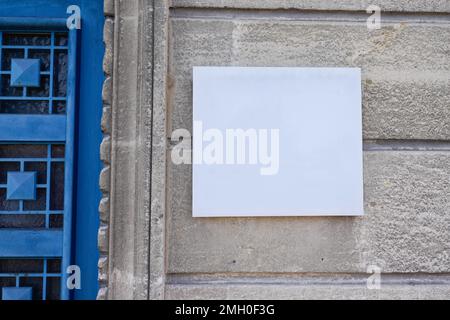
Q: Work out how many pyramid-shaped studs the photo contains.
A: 3